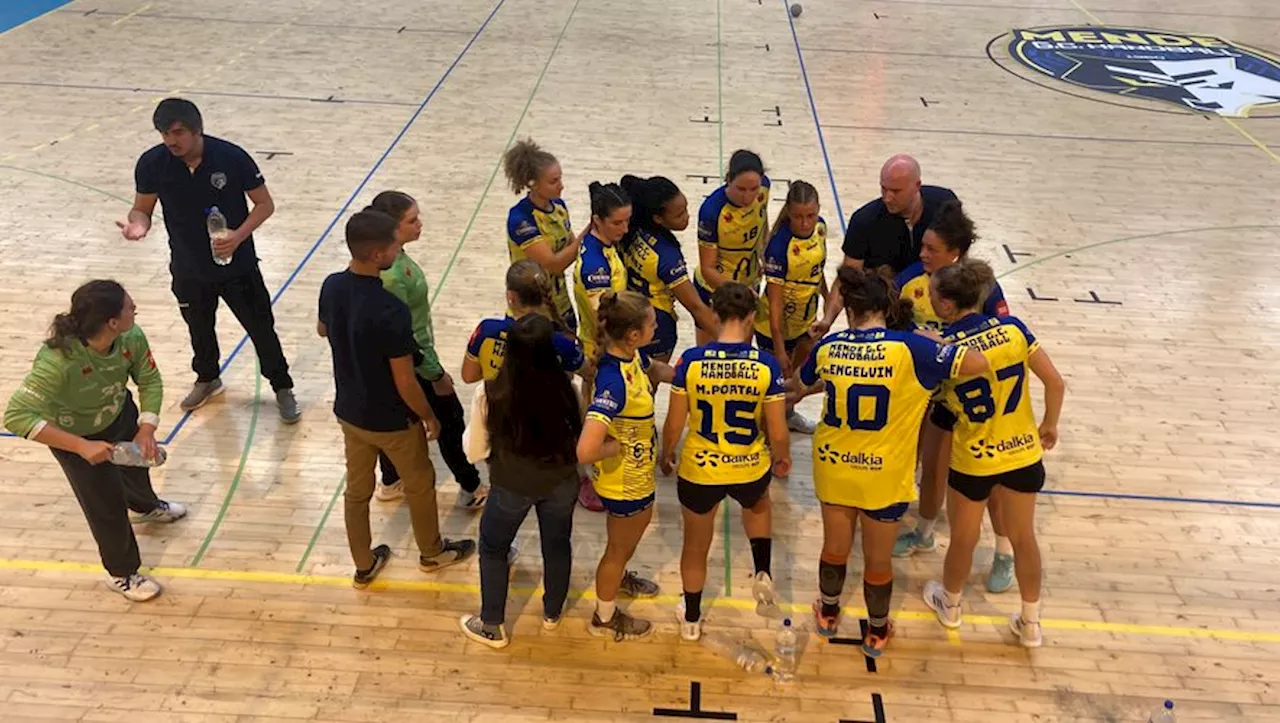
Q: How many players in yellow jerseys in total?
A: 11